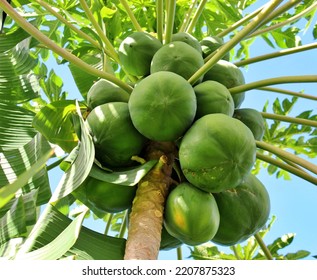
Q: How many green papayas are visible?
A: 15